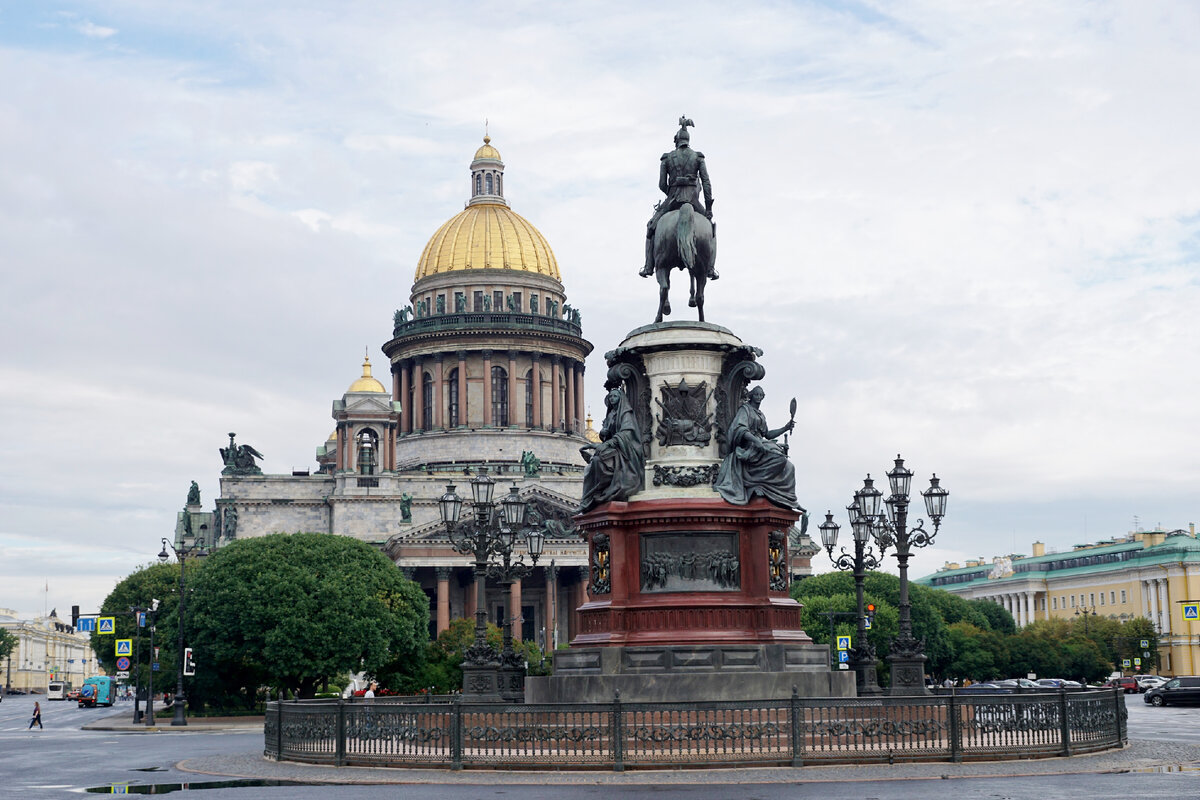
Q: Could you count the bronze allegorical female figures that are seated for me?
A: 2